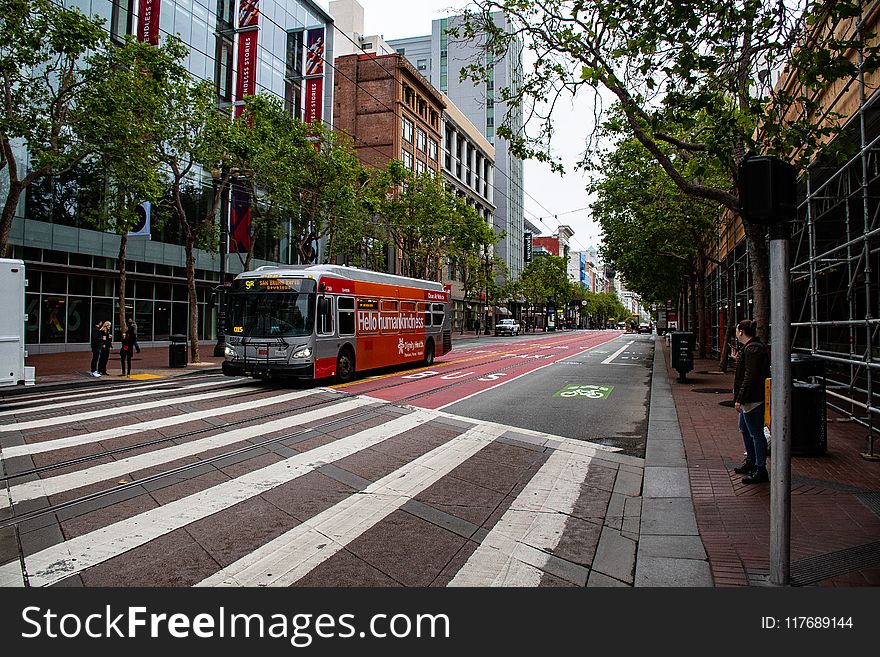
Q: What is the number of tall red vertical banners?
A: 3